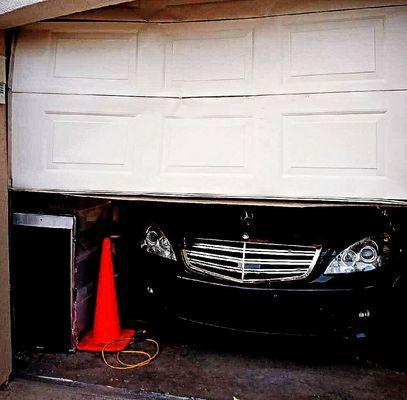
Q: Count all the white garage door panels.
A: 6